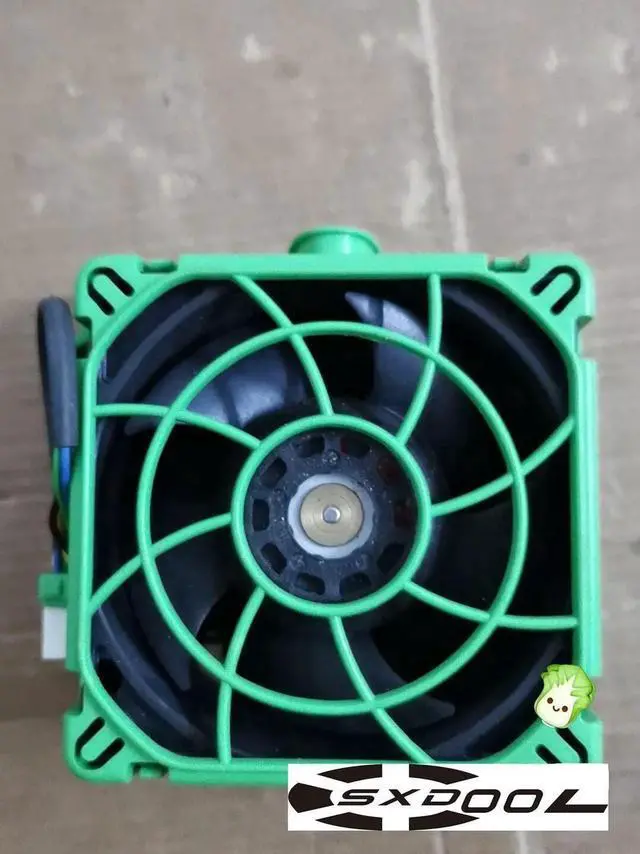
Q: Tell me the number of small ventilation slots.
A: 10